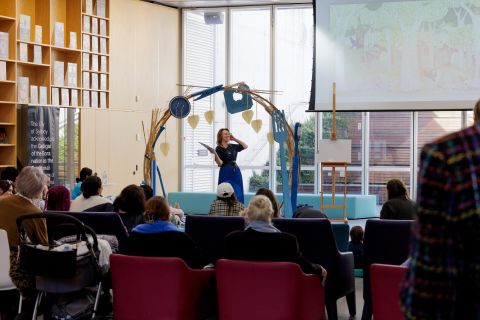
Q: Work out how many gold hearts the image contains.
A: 6